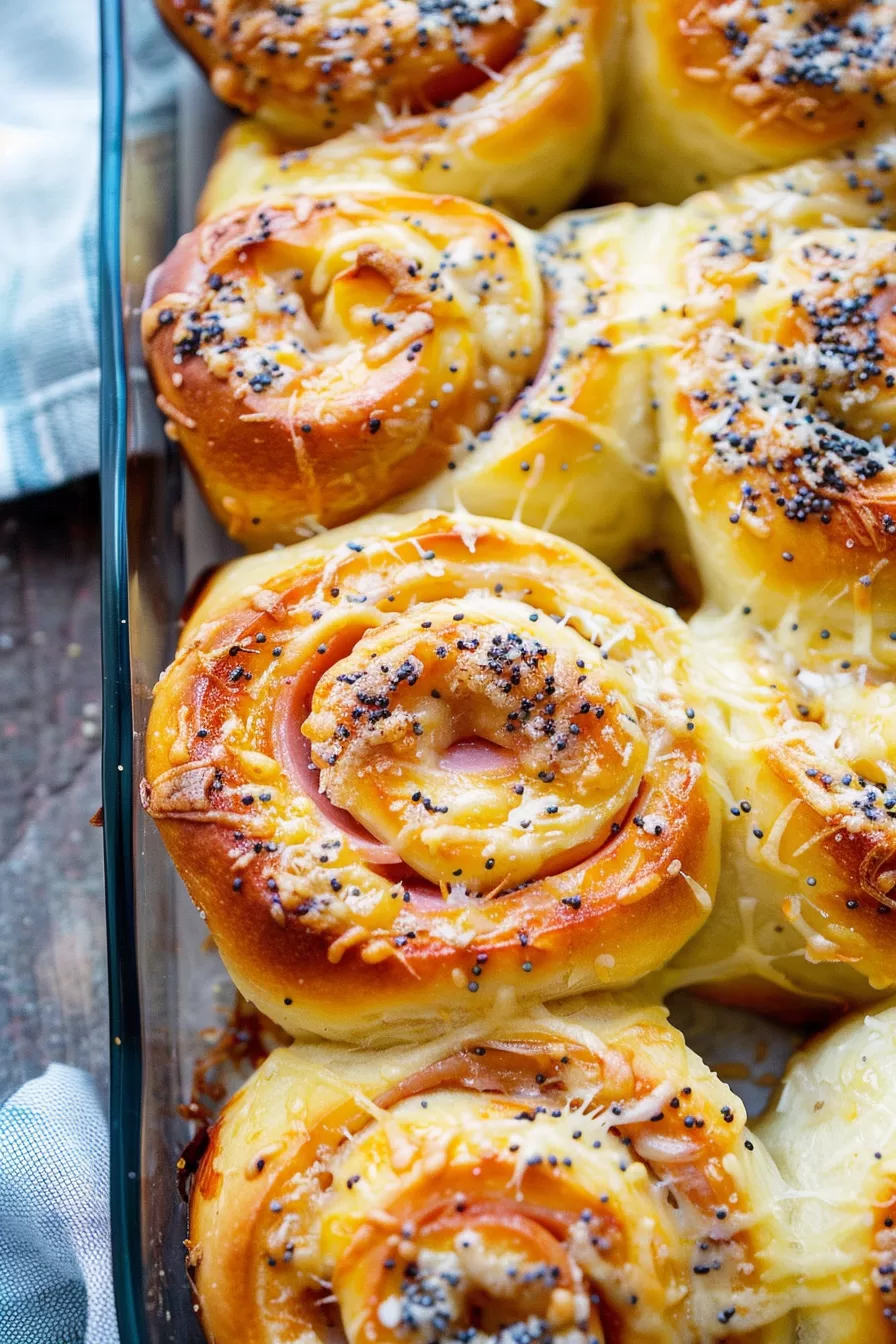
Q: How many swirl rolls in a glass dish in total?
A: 8